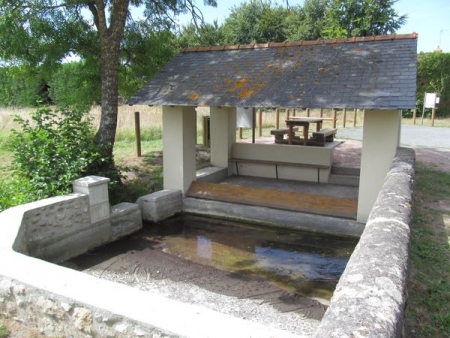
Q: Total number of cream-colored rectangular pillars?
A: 3